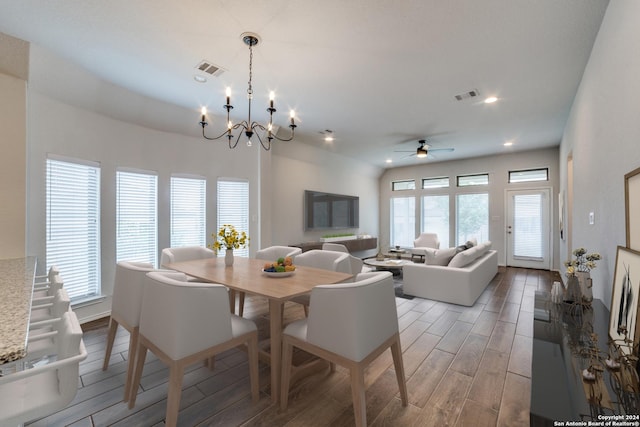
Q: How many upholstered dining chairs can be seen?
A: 6